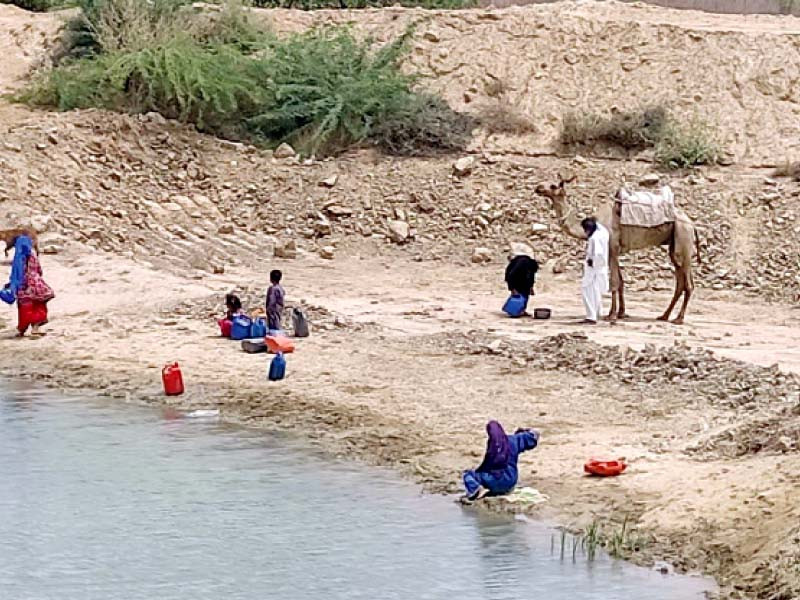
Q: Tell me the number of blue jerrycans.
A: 5